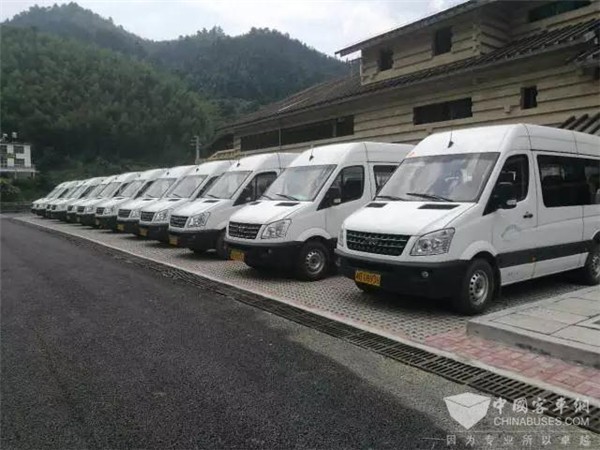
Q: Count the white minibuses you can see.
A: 12